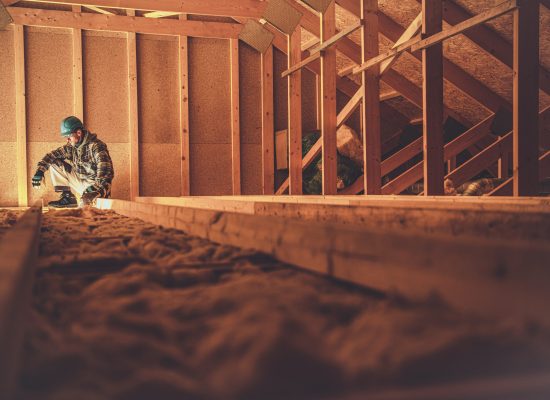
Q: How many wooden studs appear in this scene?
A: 11